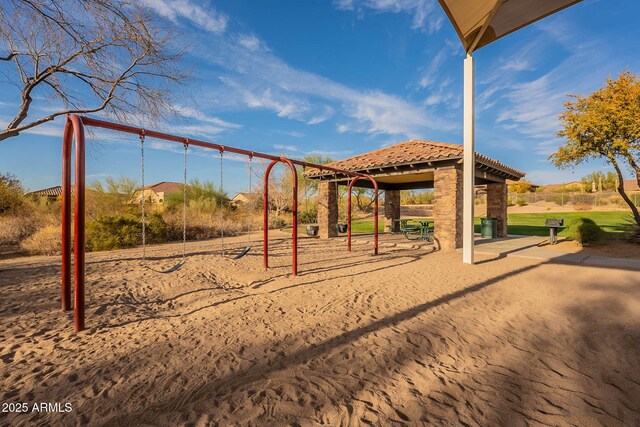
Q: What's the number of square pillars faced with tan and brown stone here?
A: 4